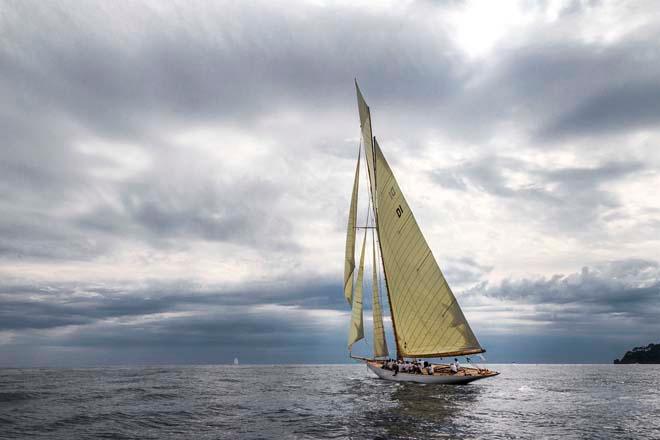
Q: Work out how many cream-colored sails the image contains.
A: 5